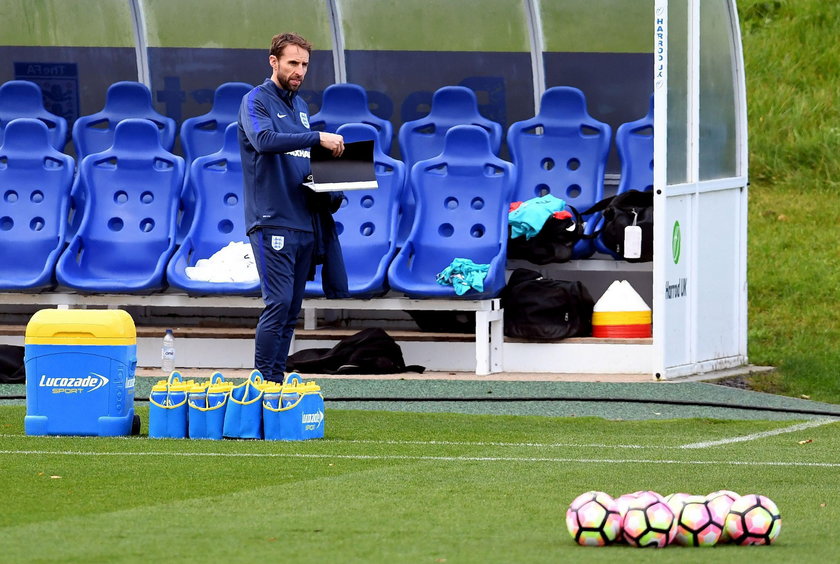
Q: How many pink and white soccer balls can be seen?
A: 7